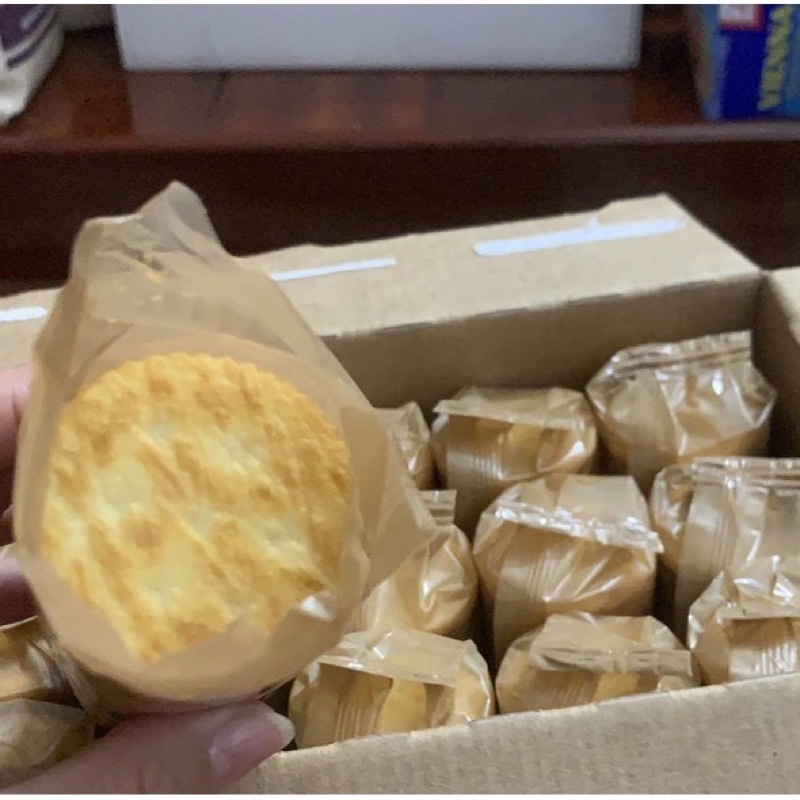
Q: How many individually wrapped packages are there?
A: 12